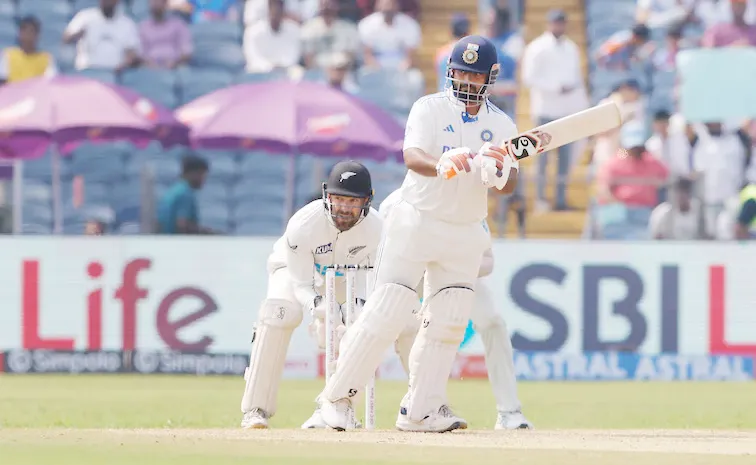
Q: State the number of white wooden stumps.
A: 3